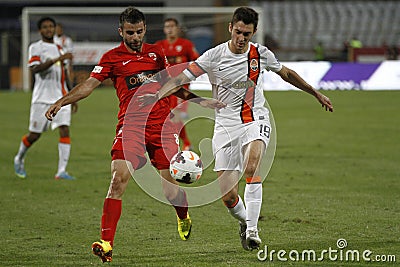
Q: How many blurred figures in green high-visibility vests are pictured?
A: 2